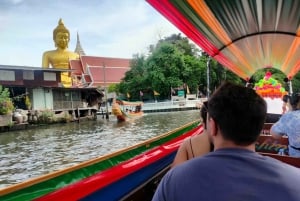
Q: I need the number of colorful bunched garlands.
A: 1